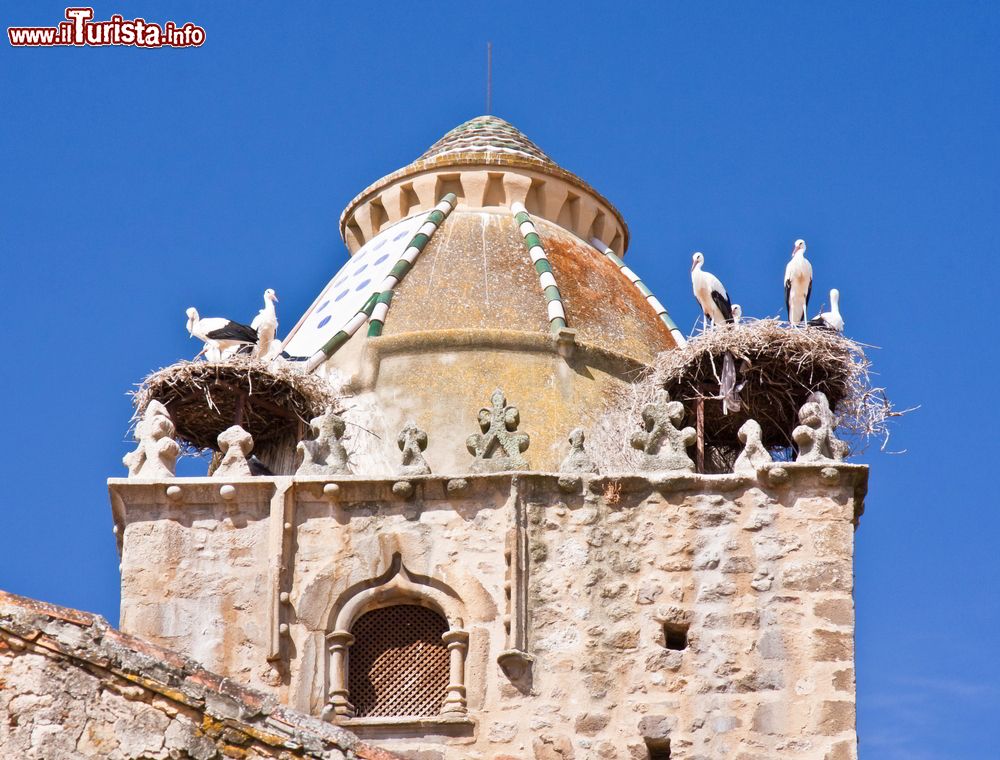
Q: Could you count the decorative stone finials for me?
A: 9